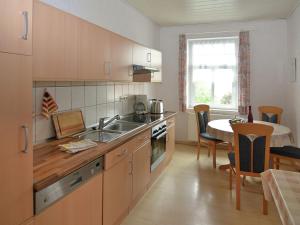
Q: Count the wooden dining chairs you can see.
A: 4